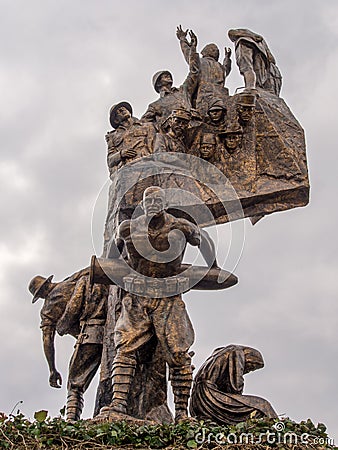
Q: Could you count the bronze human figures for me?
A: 12